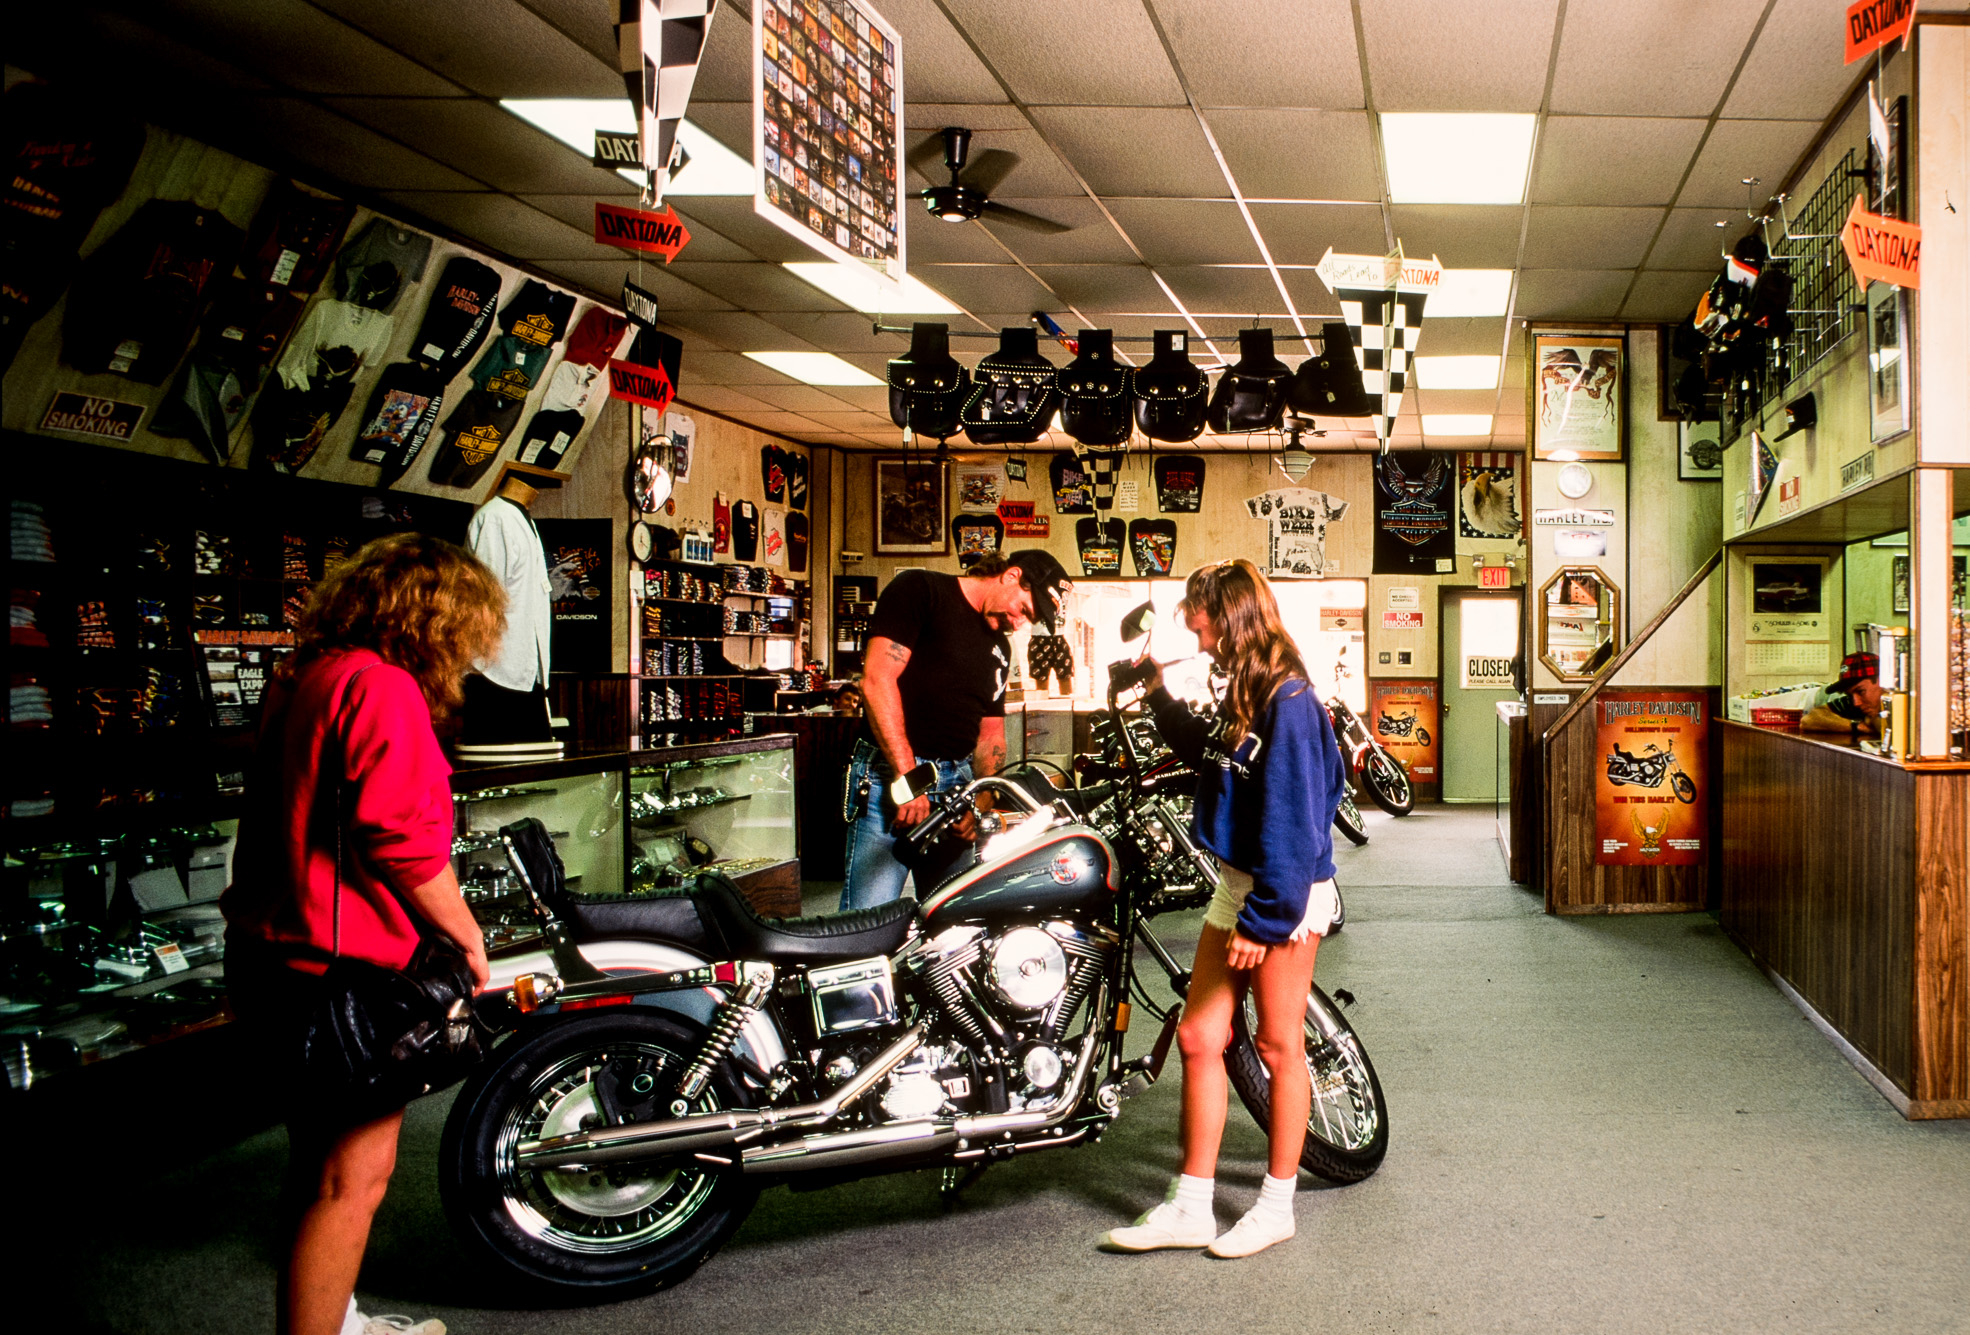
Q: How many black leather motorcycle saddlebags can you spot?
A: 6